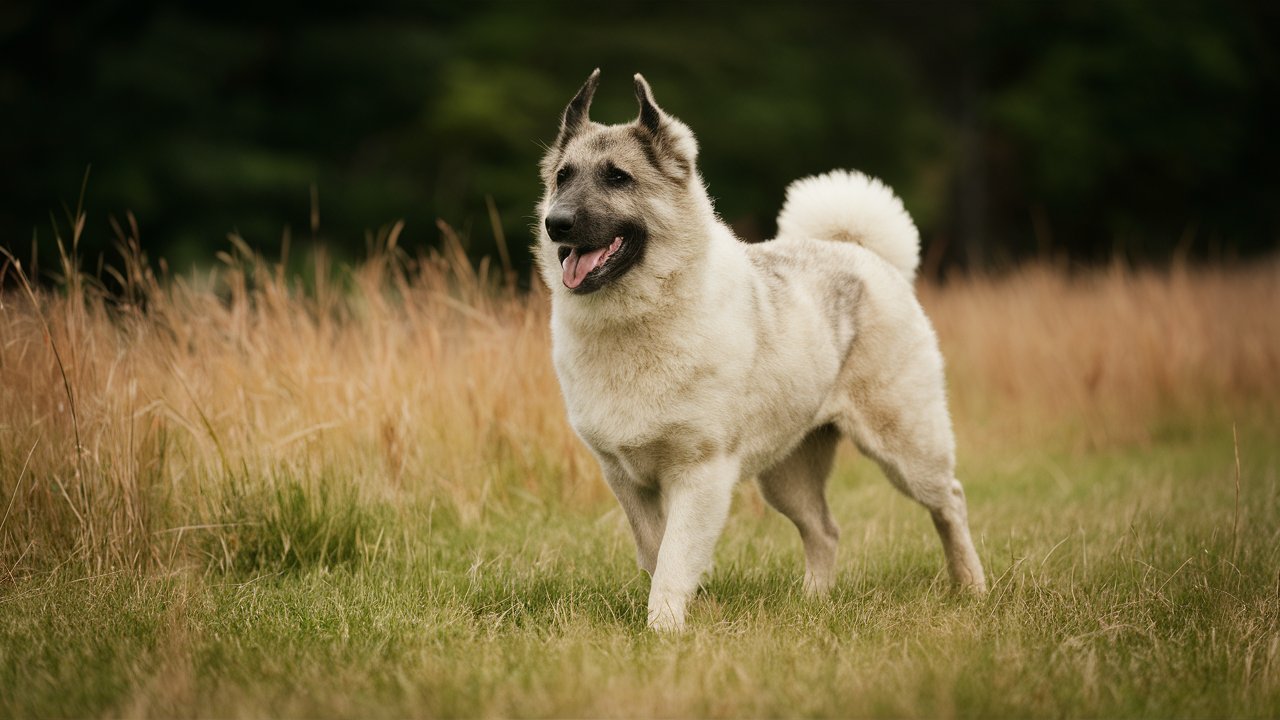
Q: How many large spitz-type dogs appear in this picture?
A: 1